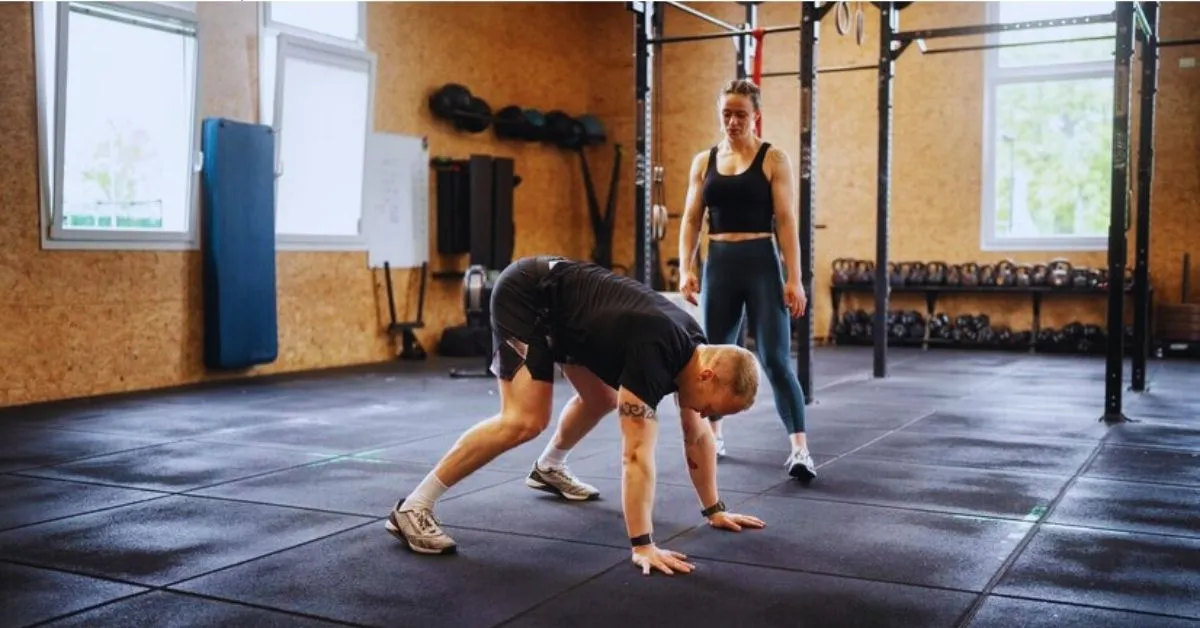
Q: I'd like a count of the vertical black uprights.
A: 6